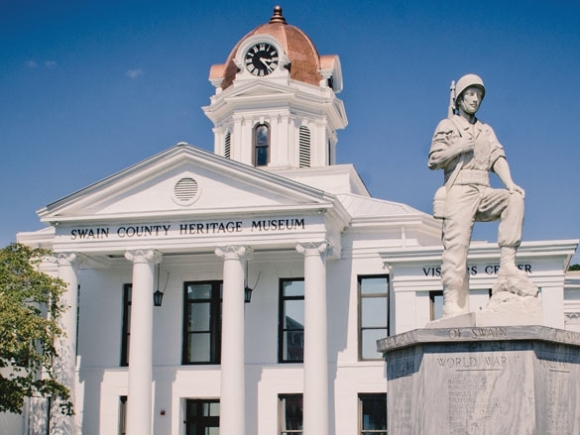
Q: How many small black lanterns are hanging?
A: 2